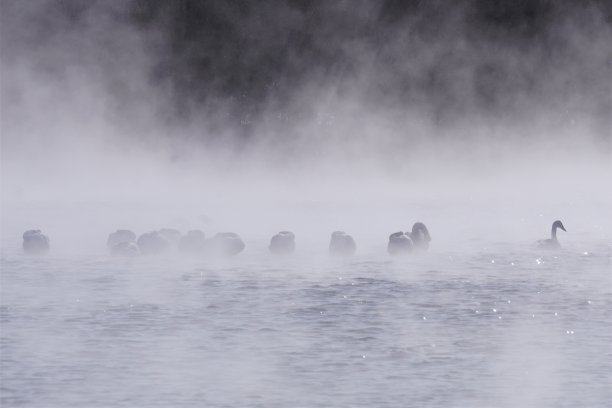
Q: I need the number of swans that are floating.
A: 12